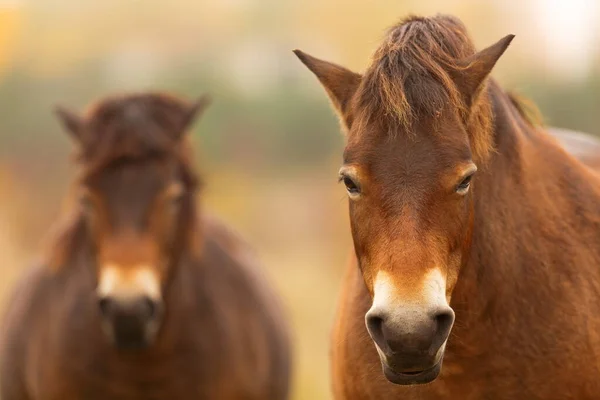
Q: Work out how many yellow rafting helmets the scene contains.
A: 0